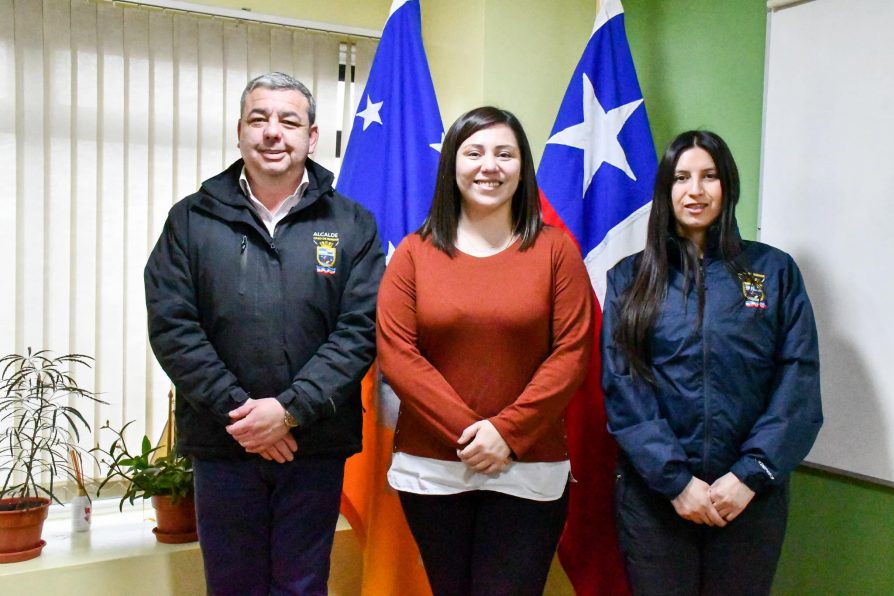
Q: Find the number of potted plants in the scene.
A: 2